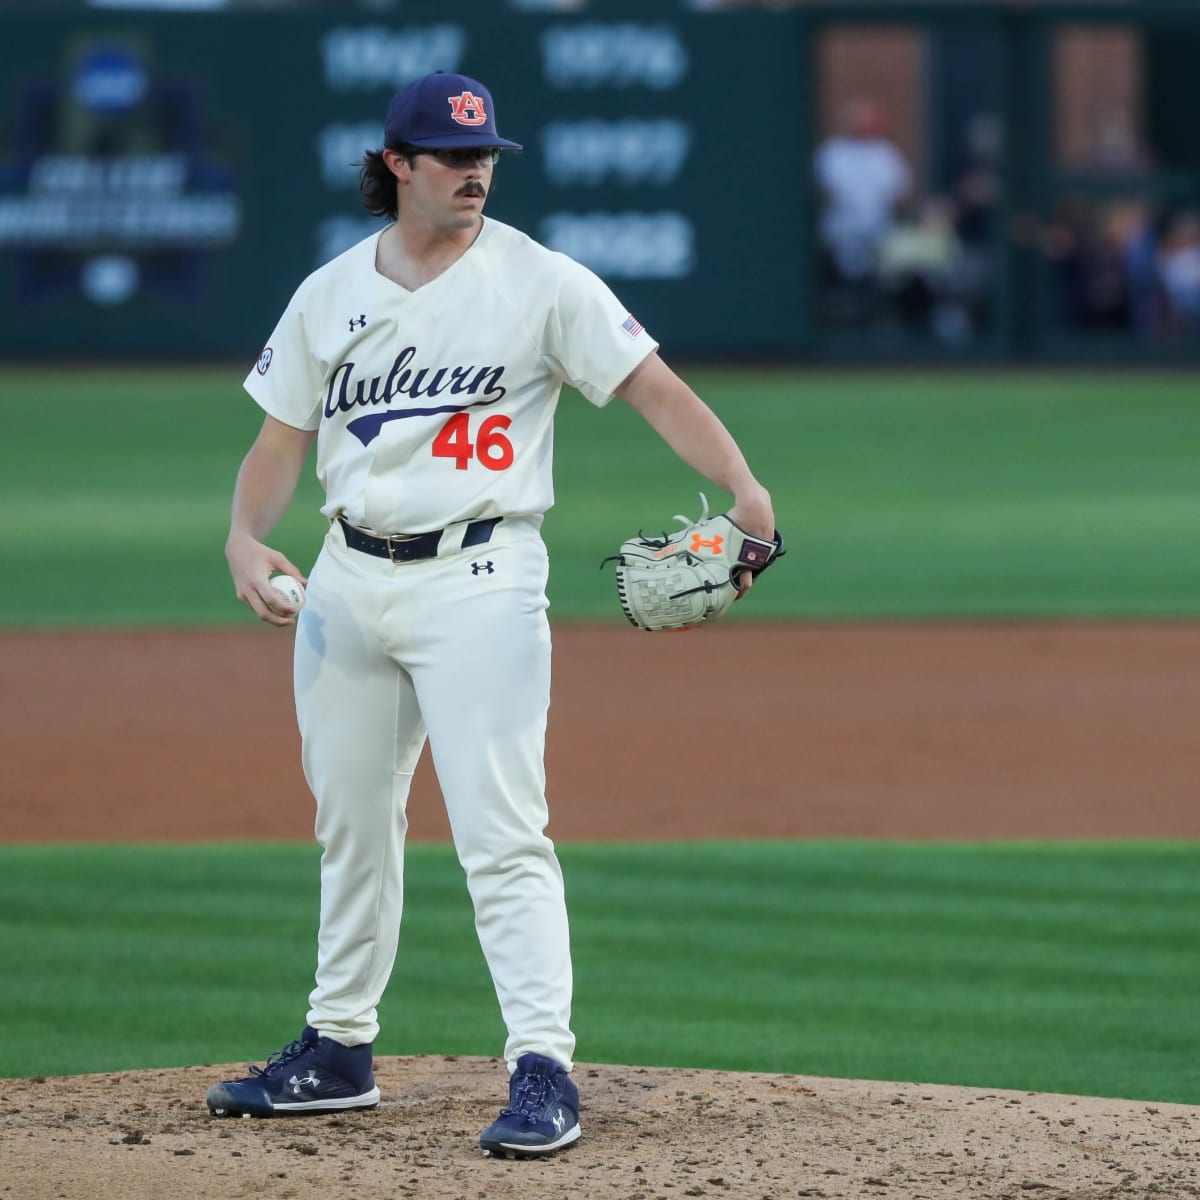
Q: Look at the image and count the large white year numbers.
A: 6